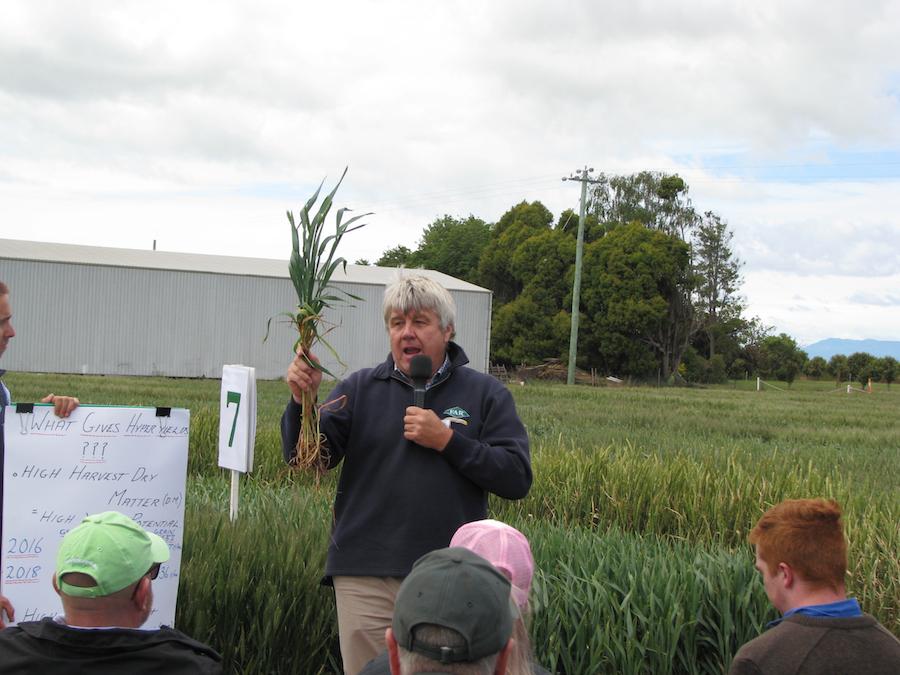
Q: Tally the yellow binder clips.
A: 0